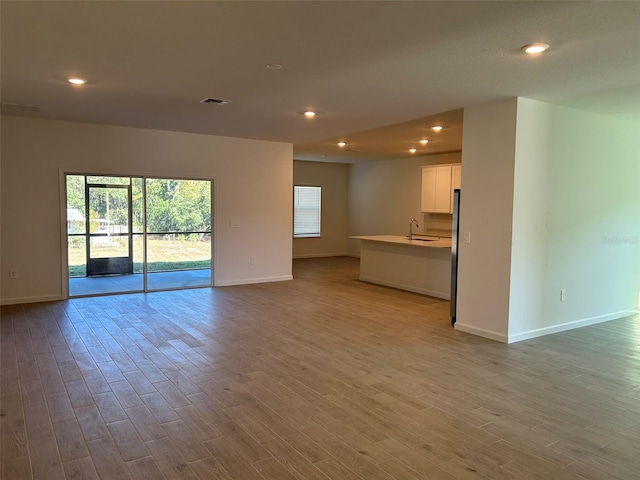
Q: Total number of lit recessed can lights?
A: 7